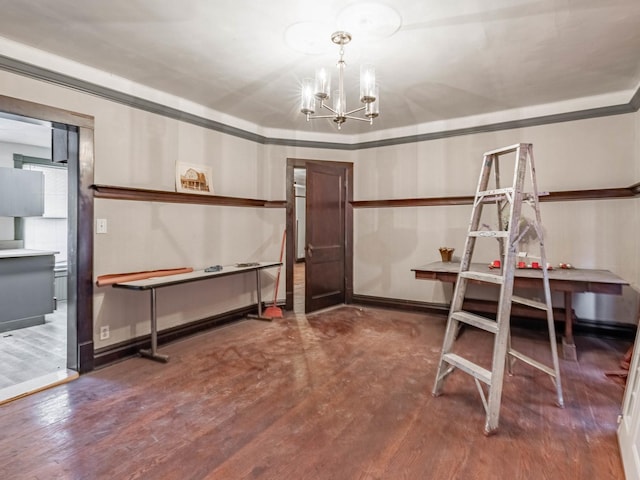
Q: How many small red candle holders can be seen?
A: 3